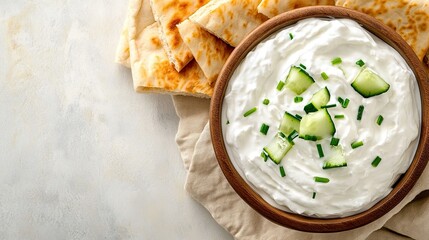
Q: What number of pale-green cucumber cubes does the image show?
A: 7